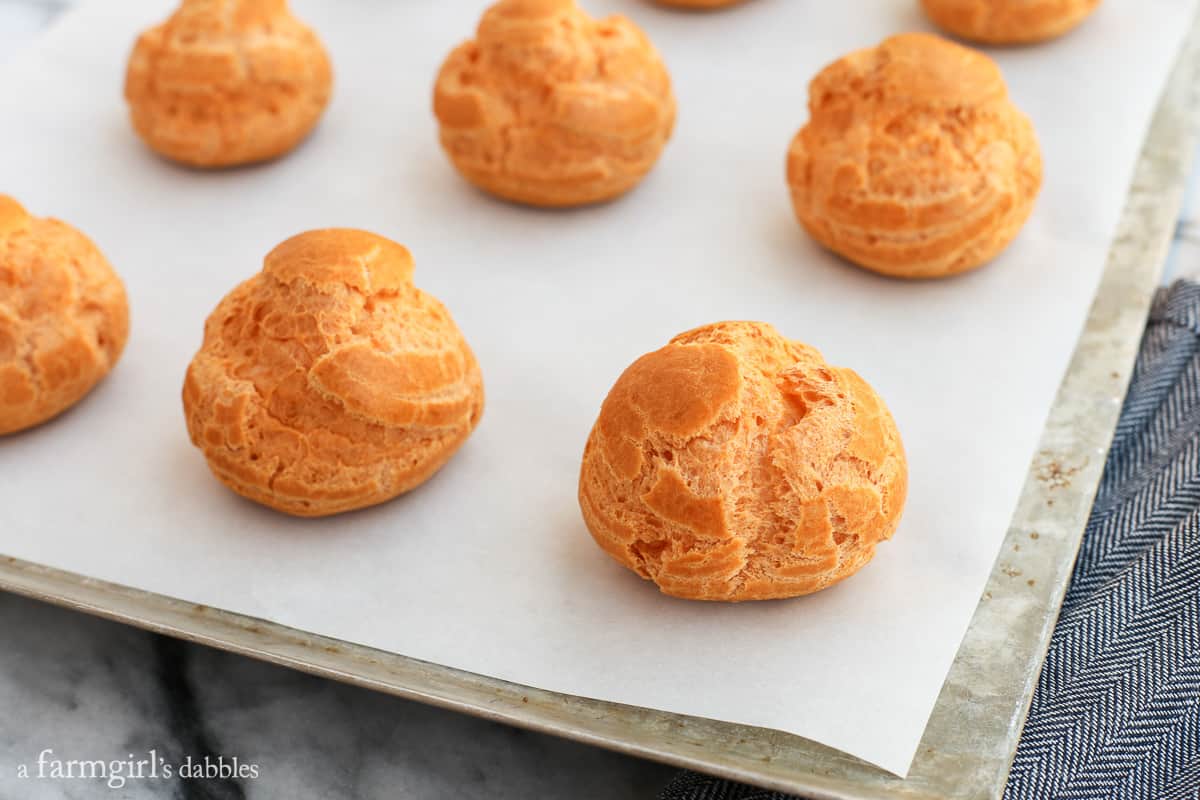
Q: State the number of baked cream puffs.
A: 8